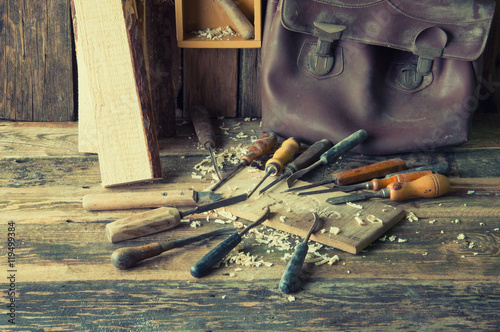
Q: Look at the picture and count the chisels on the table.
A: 14